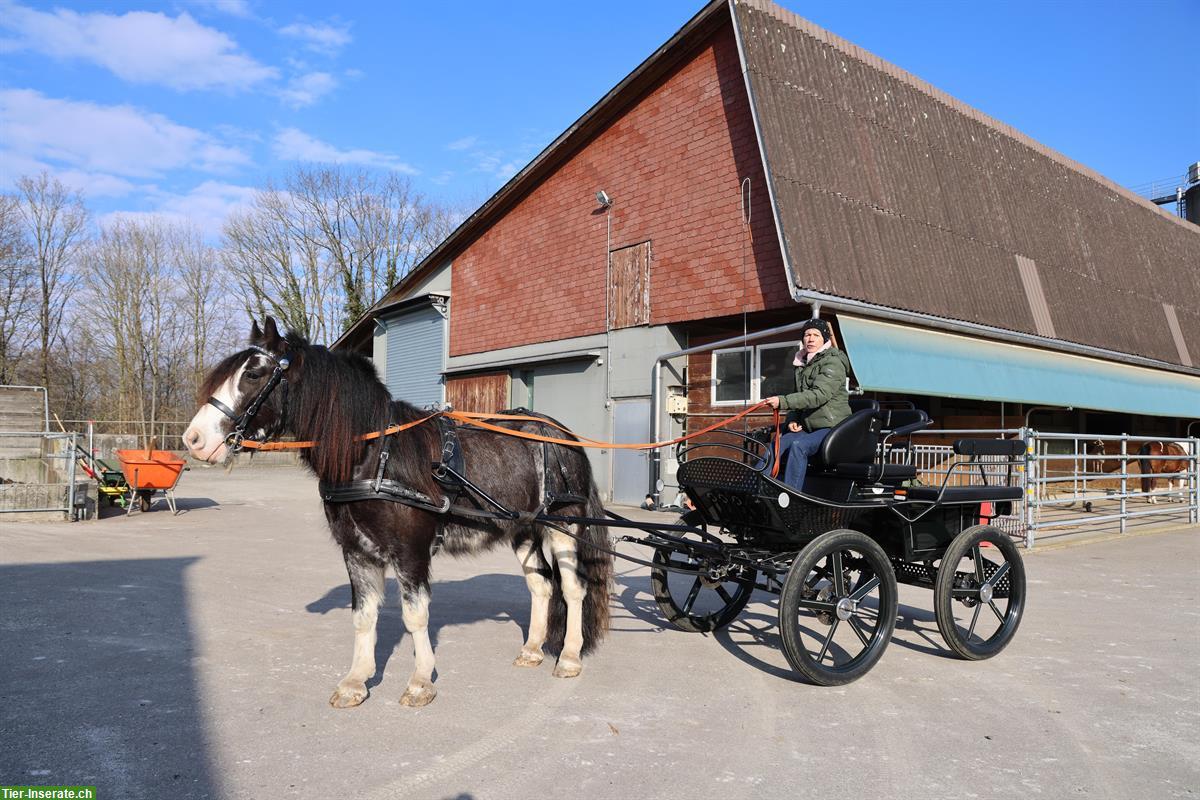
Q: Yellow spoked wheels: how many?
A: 0